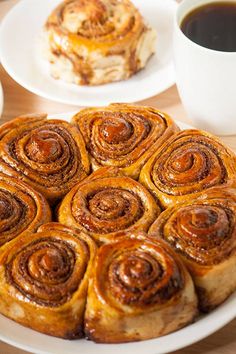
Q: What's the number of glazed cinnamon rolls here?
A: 9